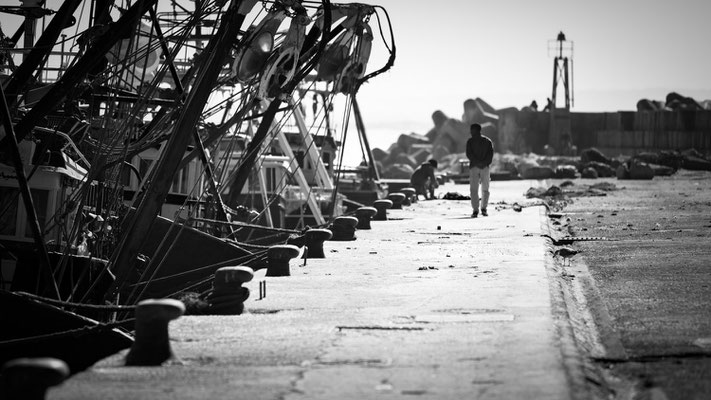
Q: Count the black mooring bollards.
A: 10